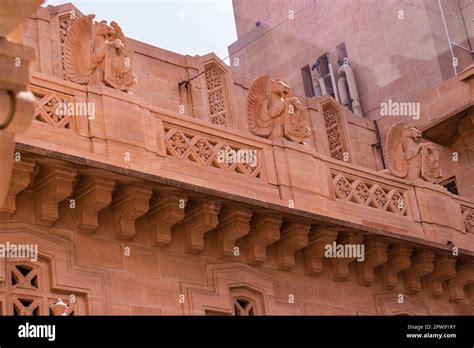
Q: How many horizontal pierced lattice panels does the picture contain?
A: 4